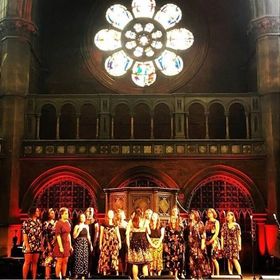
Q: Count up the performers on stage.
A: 14